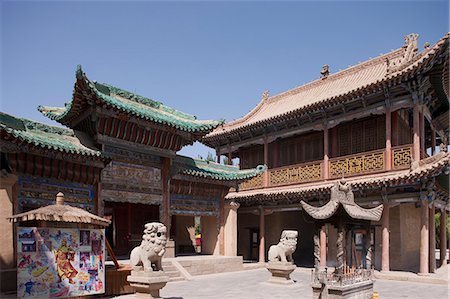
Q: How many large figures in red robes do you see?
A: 1